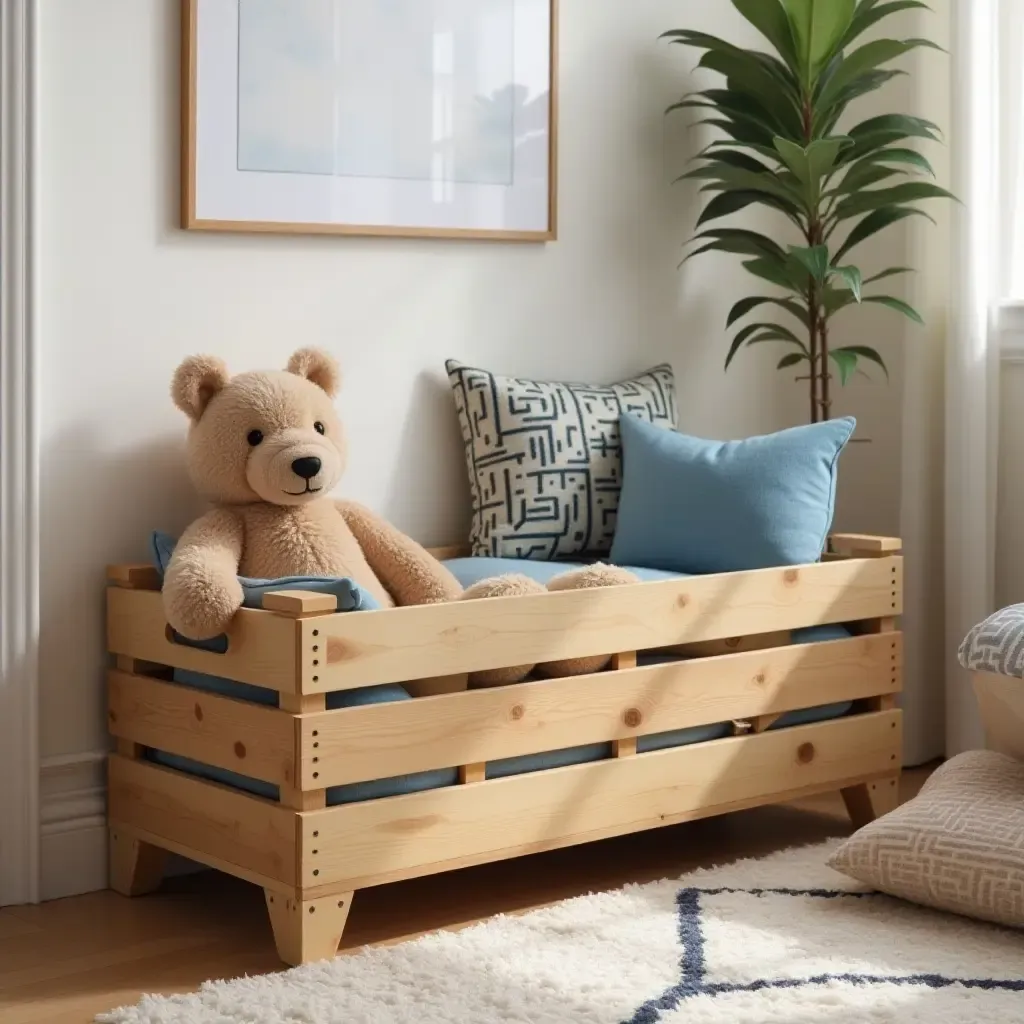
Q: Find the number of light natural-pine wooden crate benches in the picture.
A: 1